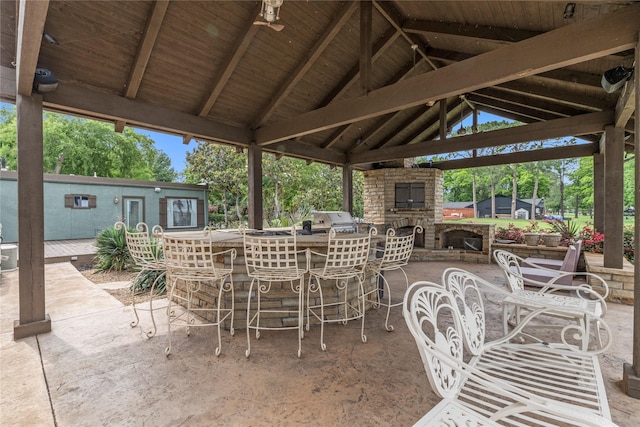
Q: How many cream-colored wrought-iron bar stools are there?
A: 5